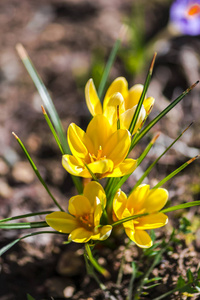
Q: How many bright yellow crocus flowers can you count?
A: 4